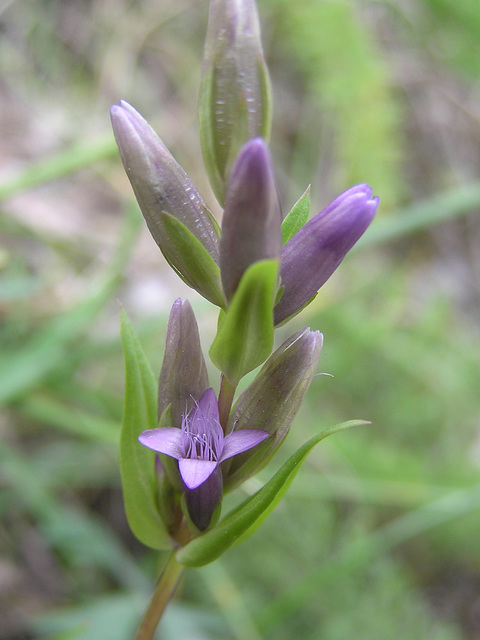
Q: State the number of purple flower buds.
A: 6